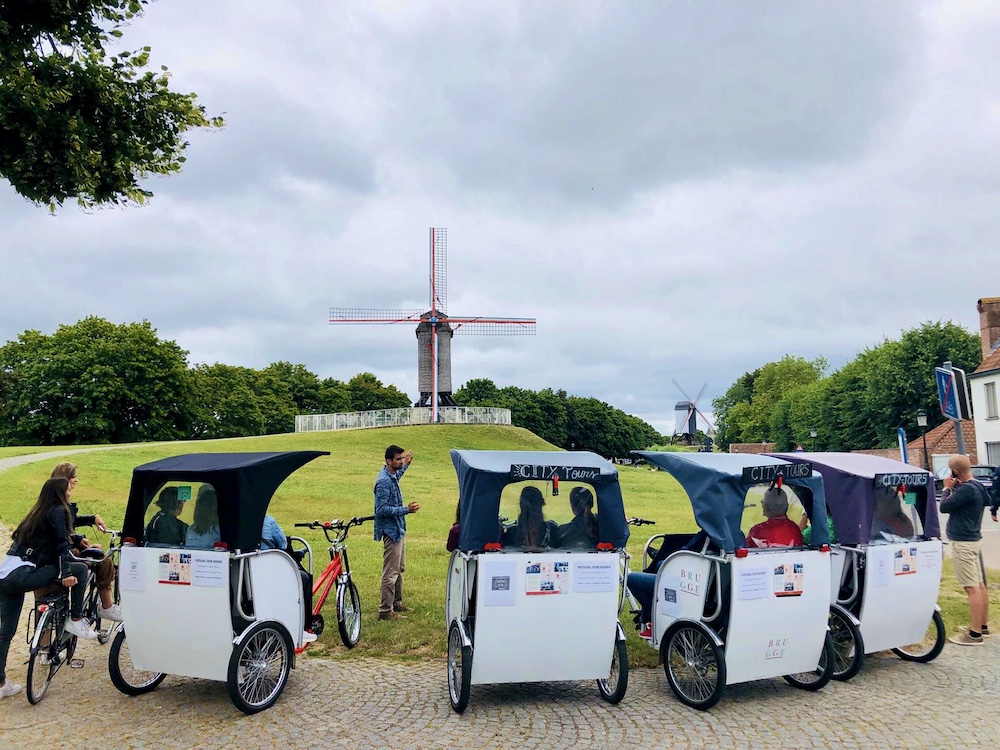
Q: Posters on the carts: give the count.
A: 12